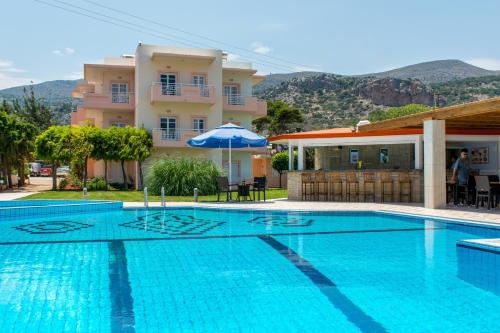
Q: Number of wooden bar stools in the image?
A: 7